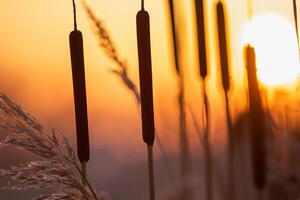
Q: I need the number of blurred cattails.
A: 4